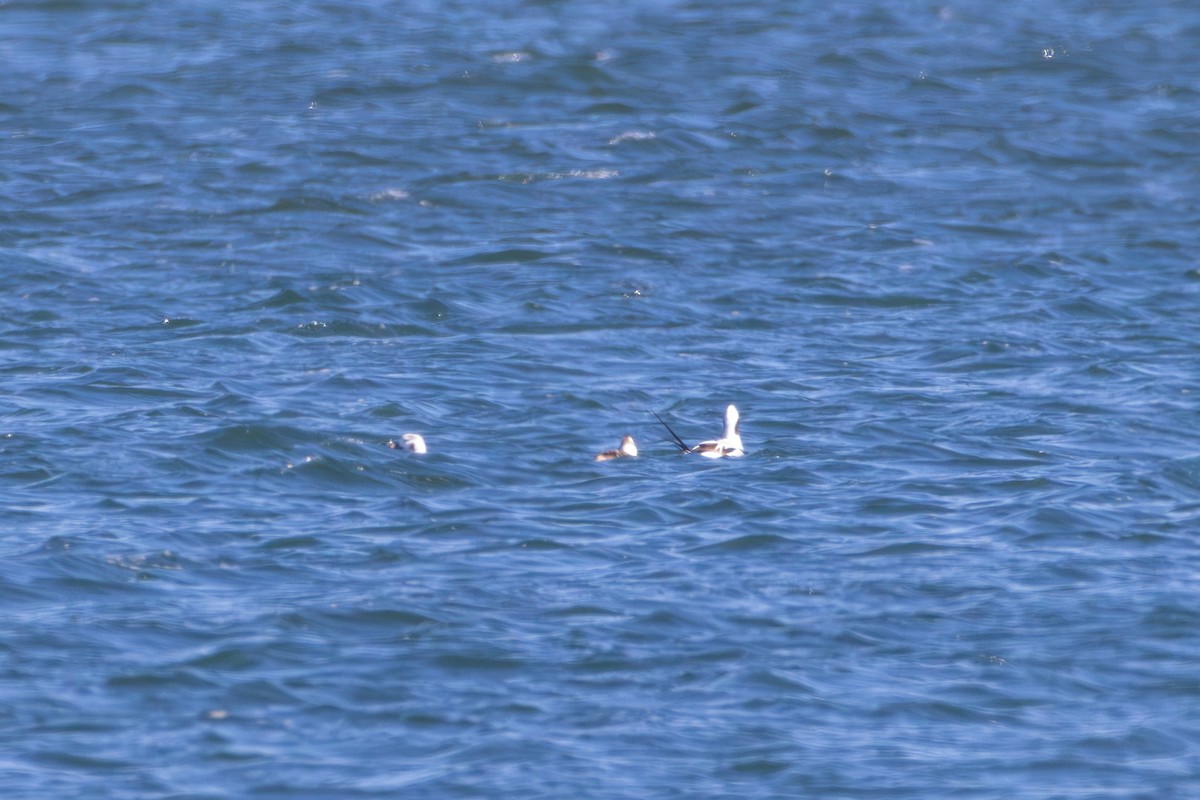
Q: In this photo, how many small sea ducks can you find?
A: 3